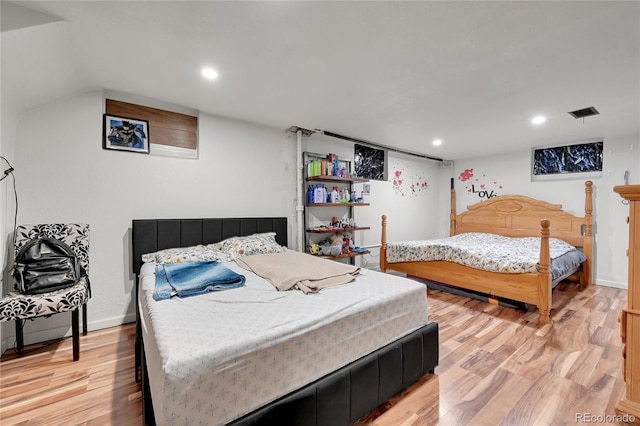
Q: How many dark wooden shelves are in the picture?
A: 4